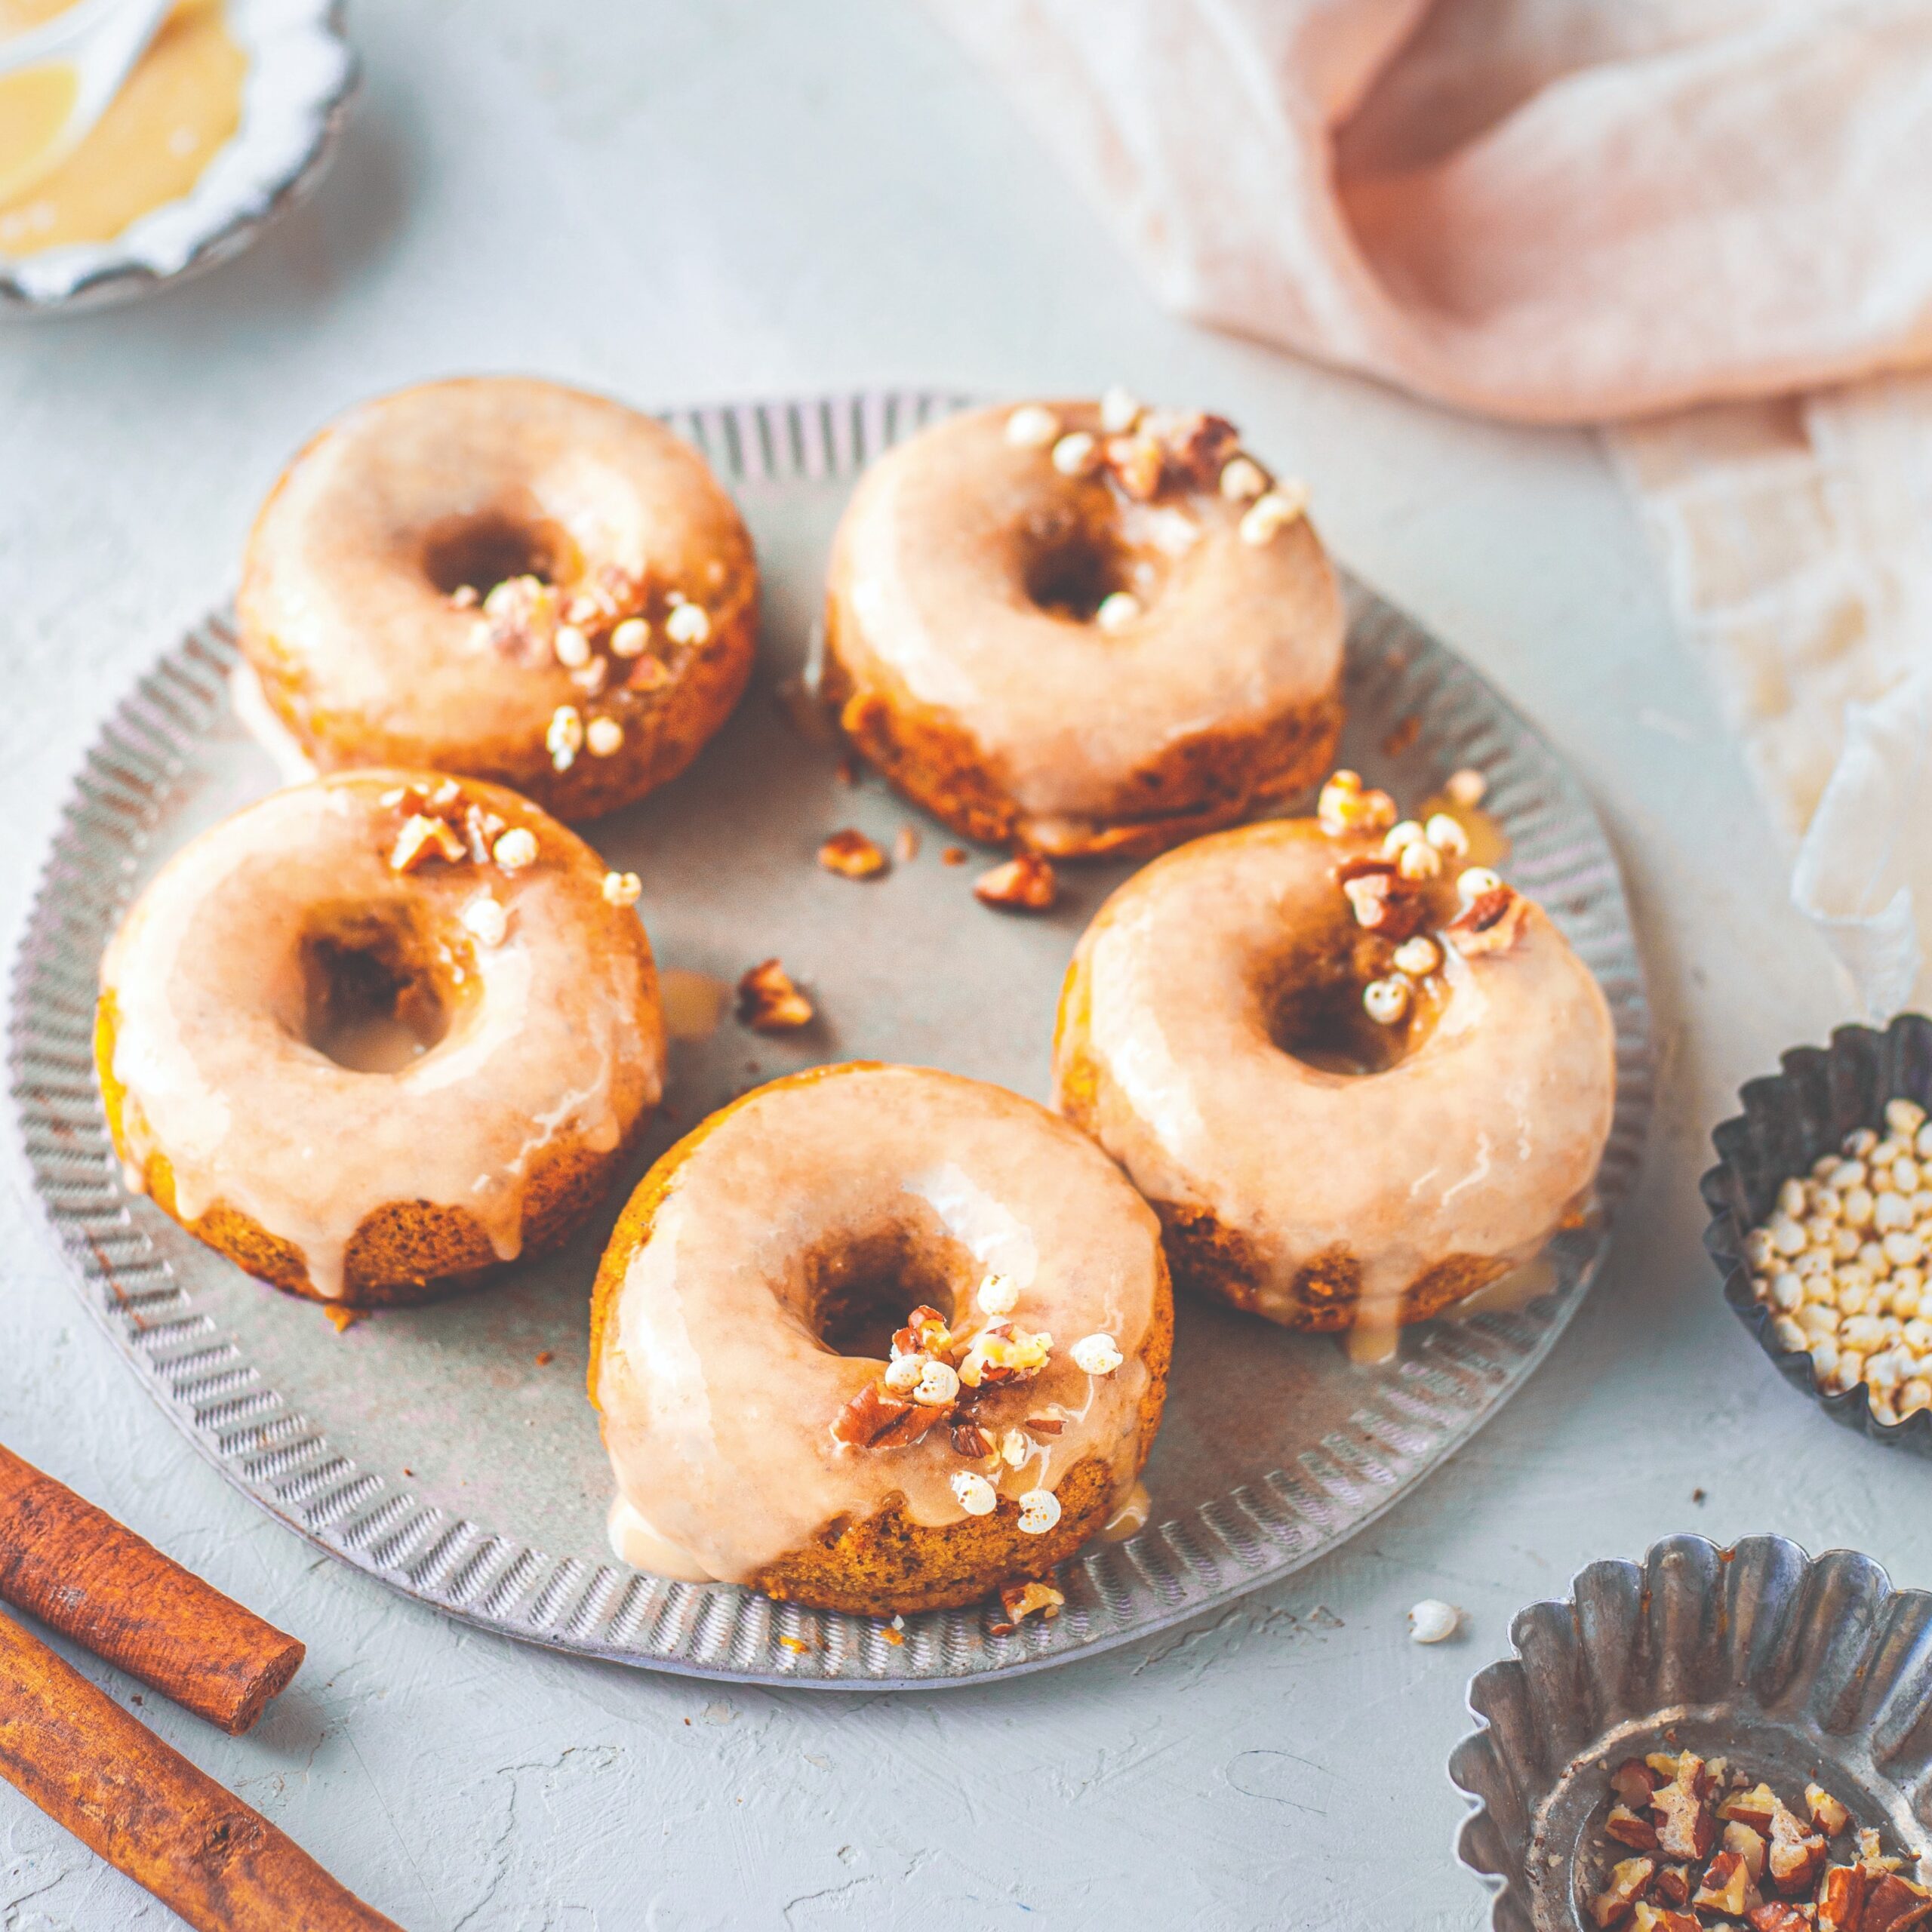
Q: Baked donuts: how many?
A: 5